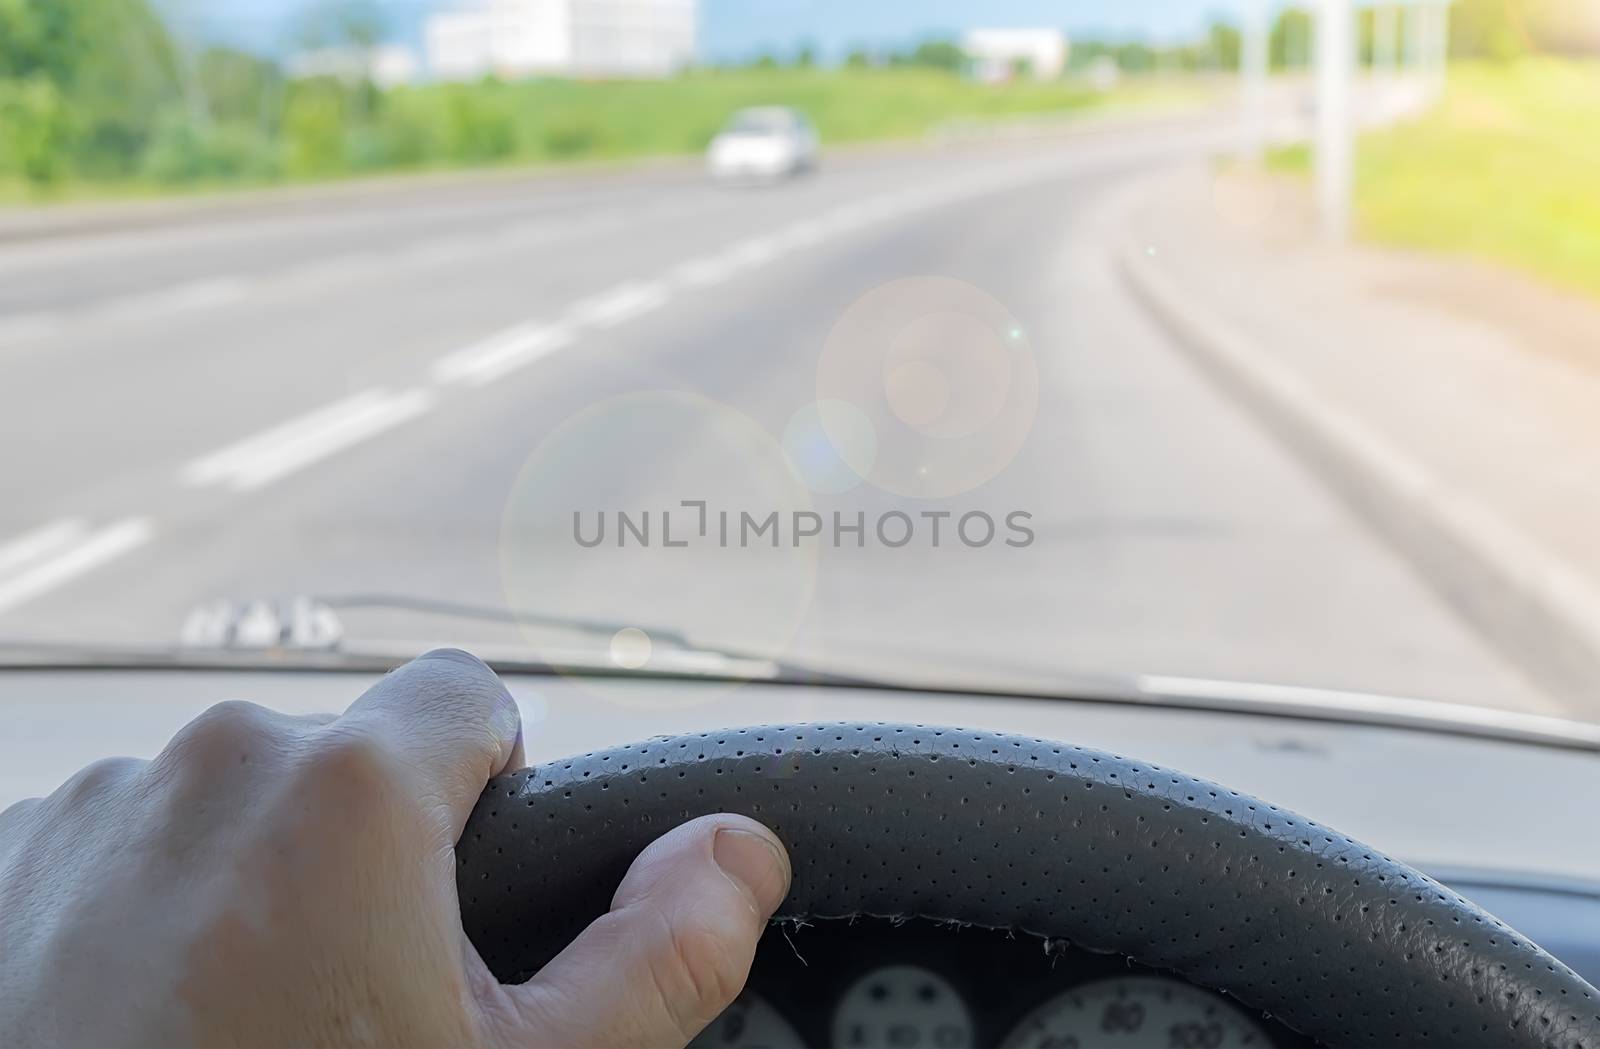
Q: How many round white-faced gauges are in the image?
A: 3